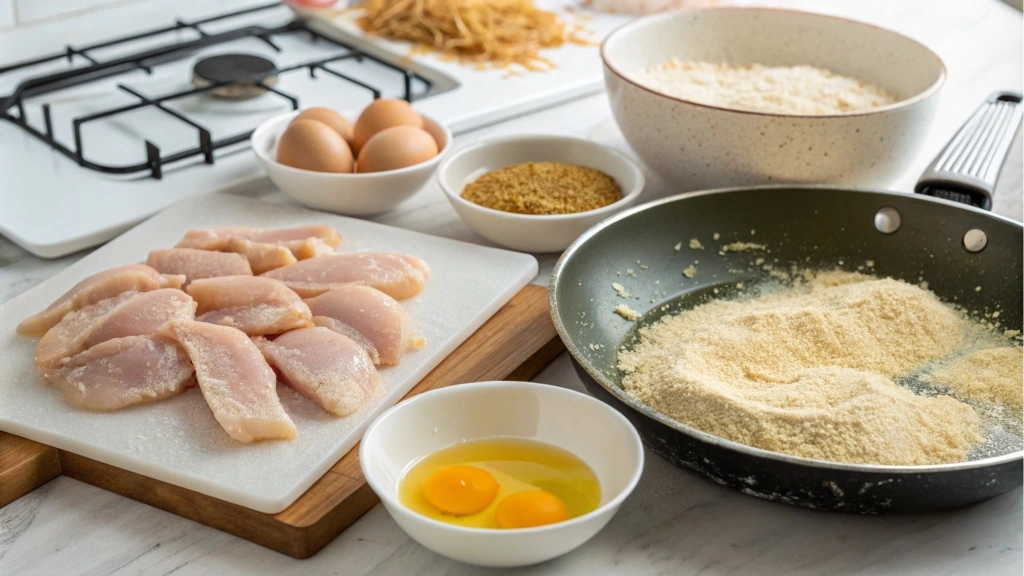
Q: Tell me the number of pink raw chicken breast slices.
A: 11